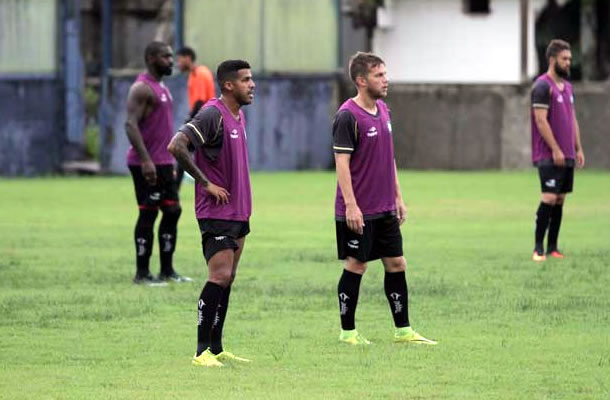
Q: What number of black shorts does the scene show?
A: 4